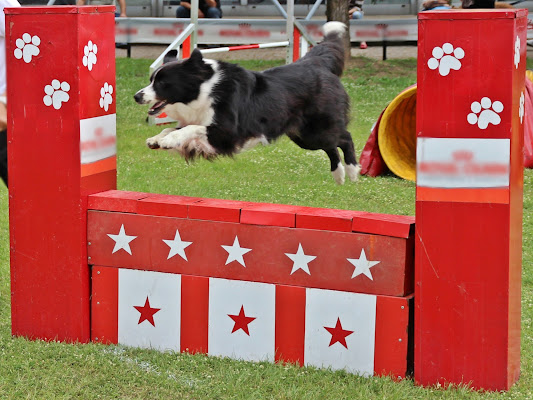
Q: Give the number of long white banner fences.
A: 1